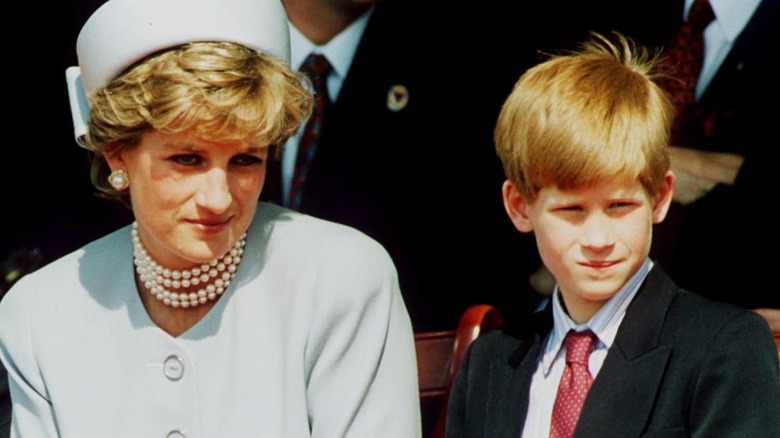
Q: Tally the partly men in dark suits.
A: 2